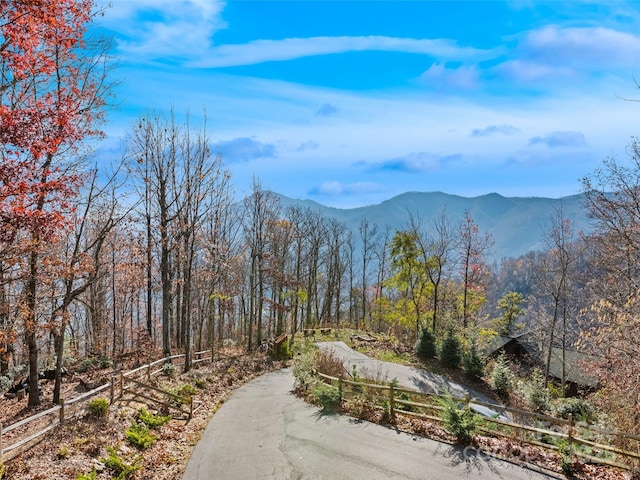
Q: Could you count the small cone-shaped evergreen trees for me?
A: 5